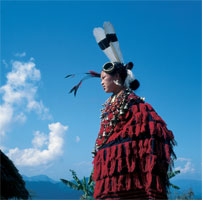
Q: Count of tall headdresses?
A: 1